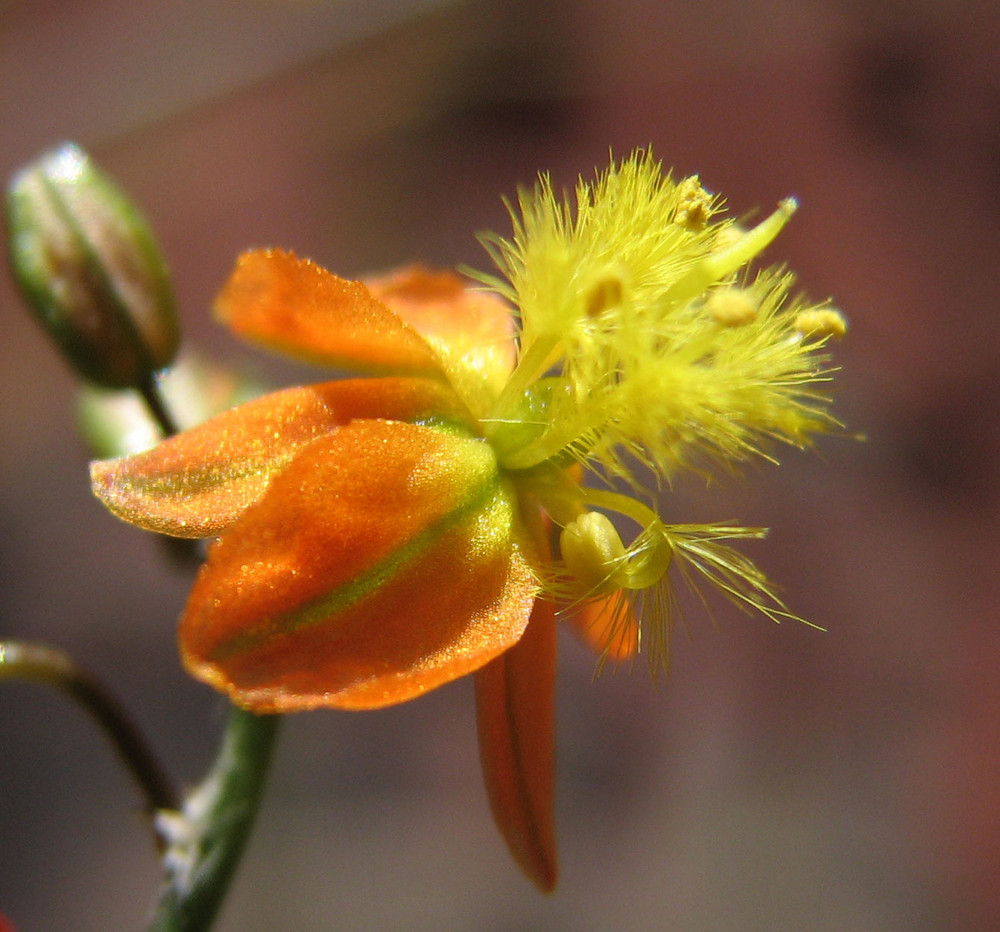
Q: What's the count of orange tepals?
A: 6